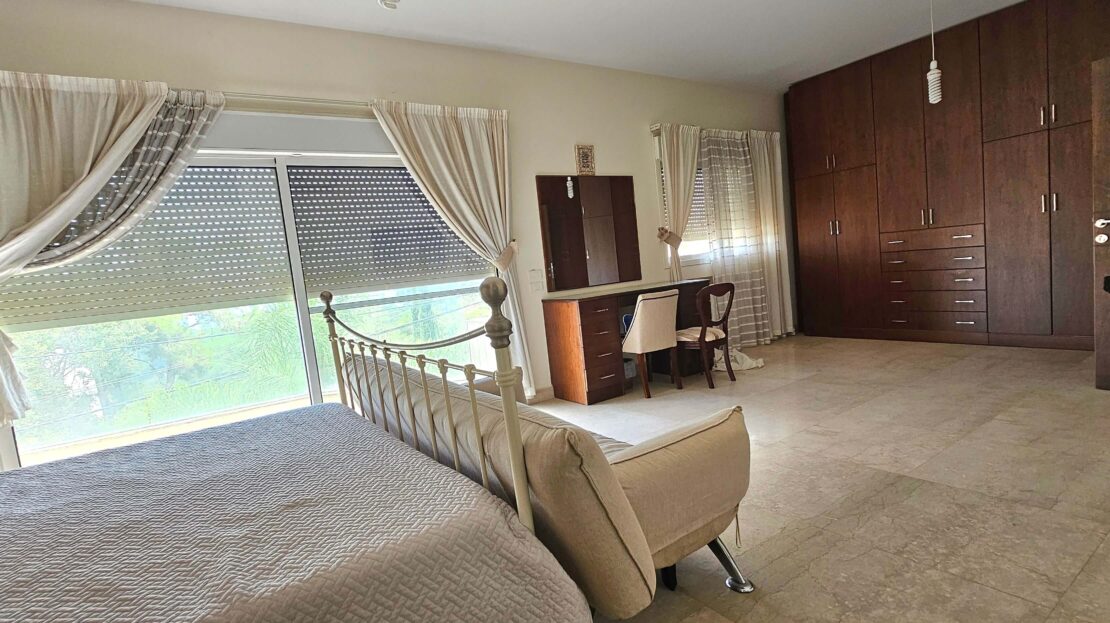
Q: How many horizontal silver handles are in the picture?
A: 14